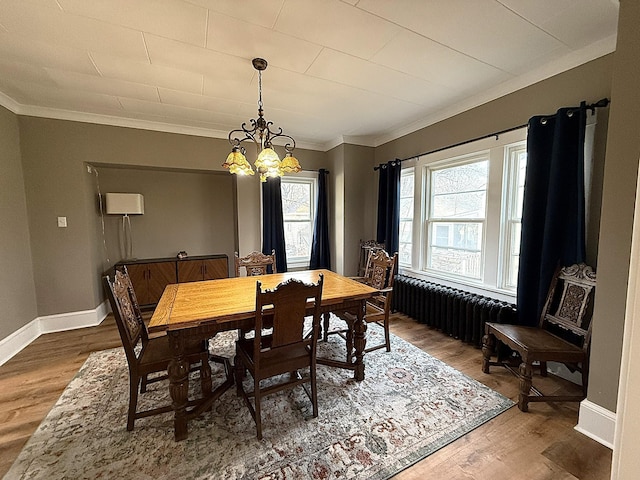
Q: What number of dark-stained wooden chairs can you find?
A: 6